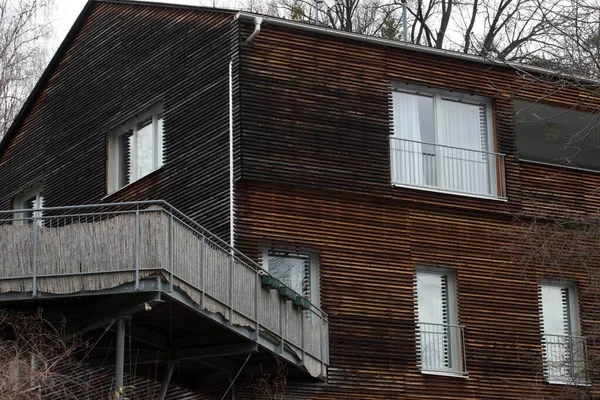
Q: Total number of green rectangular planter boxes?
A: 3